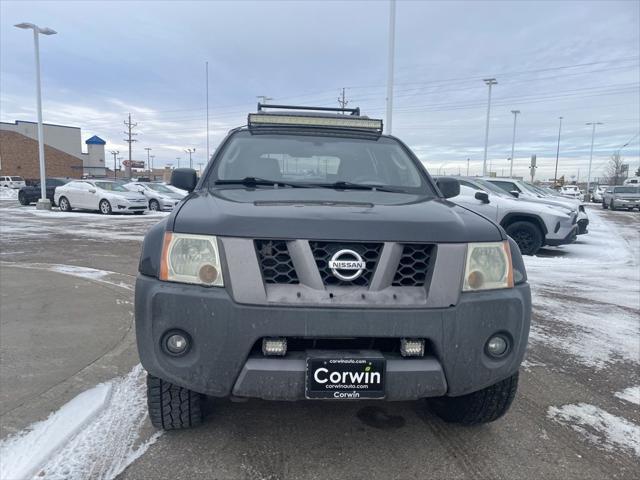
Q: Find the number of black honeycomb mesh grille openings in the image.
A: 3